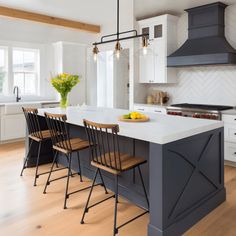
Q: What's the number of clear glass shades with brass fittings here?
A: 3